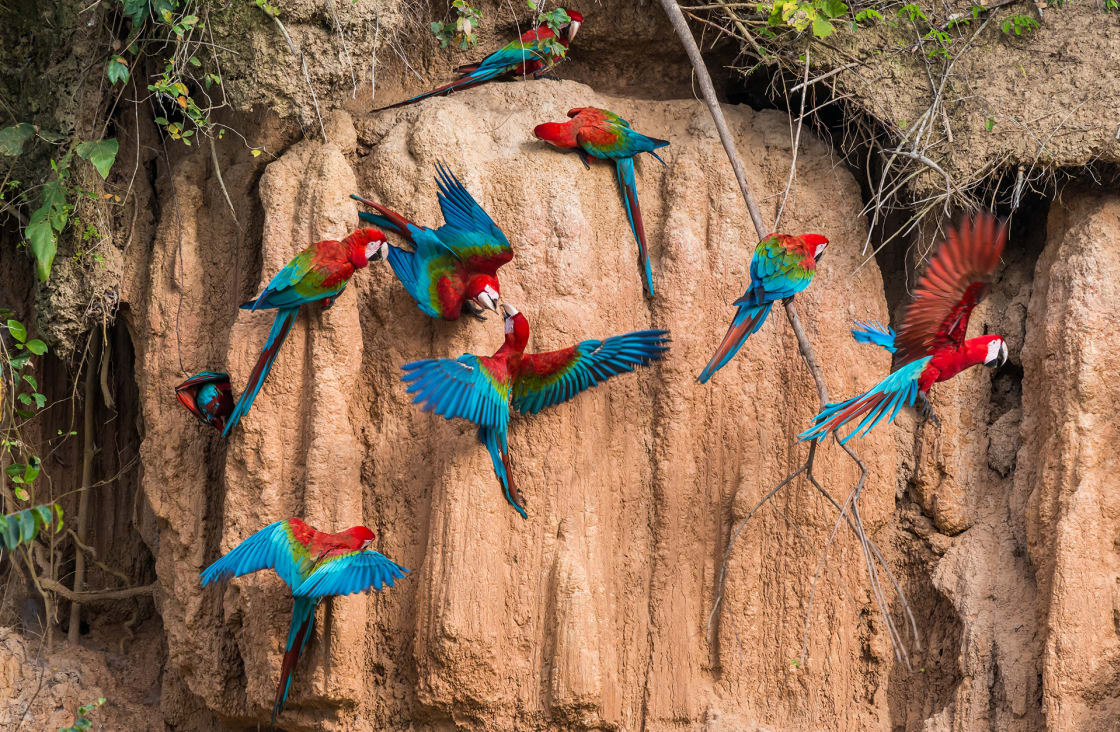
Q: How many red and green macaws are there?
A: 9